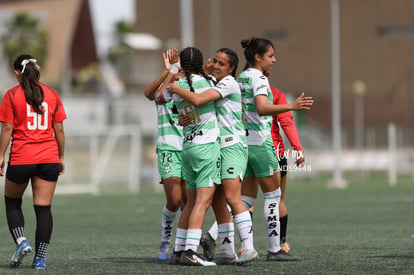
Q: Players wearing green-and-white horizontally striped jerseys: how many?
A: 4